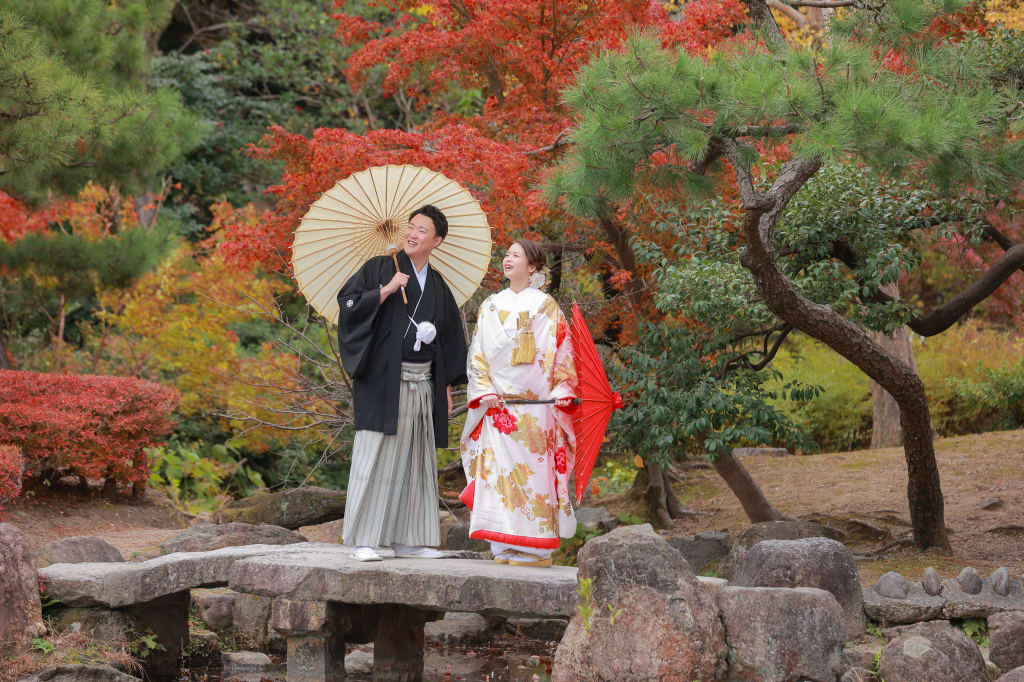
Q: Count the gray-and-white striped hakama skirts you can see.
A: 1